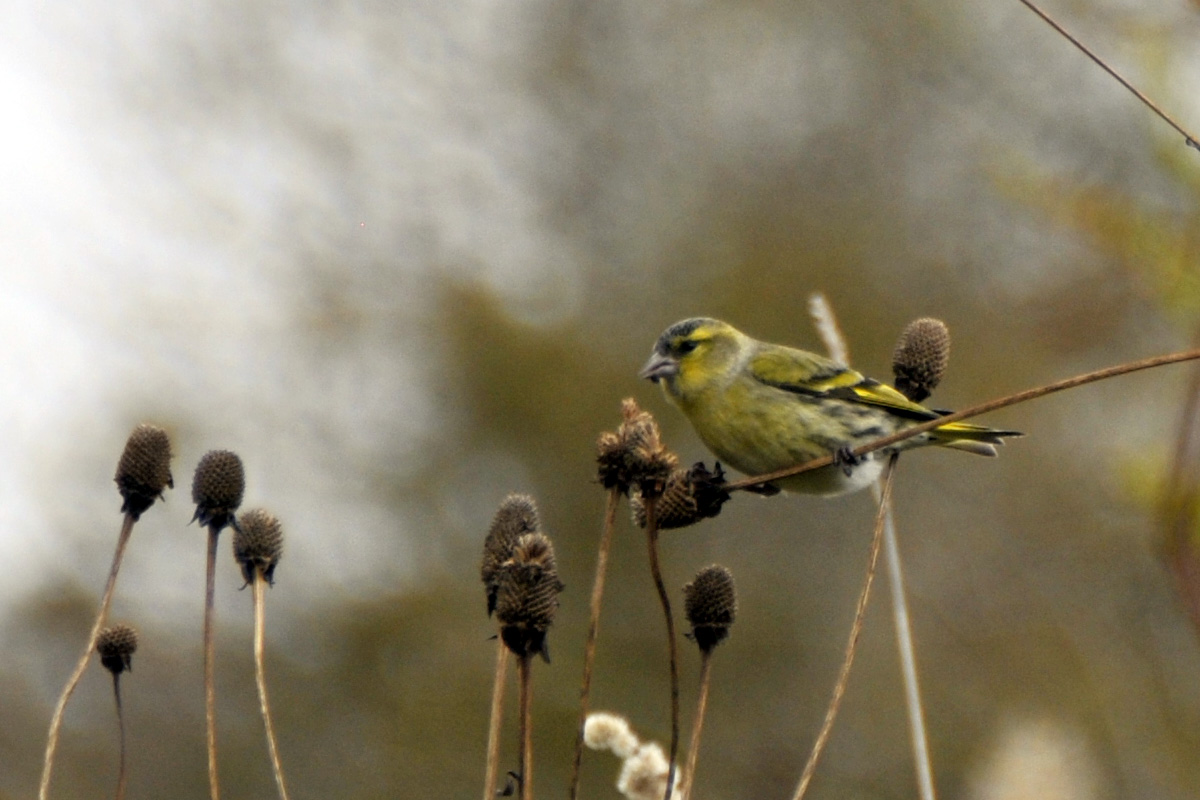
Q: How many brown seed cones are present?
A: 11